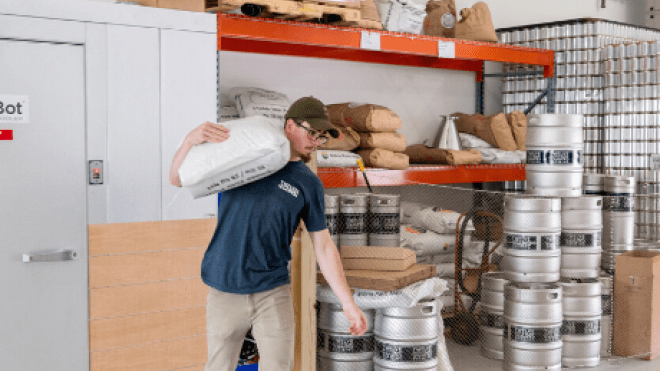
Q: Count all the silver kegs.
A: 14